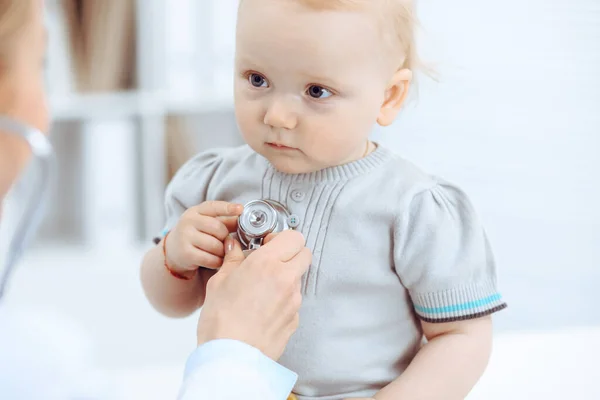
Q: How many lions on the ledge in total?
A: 0